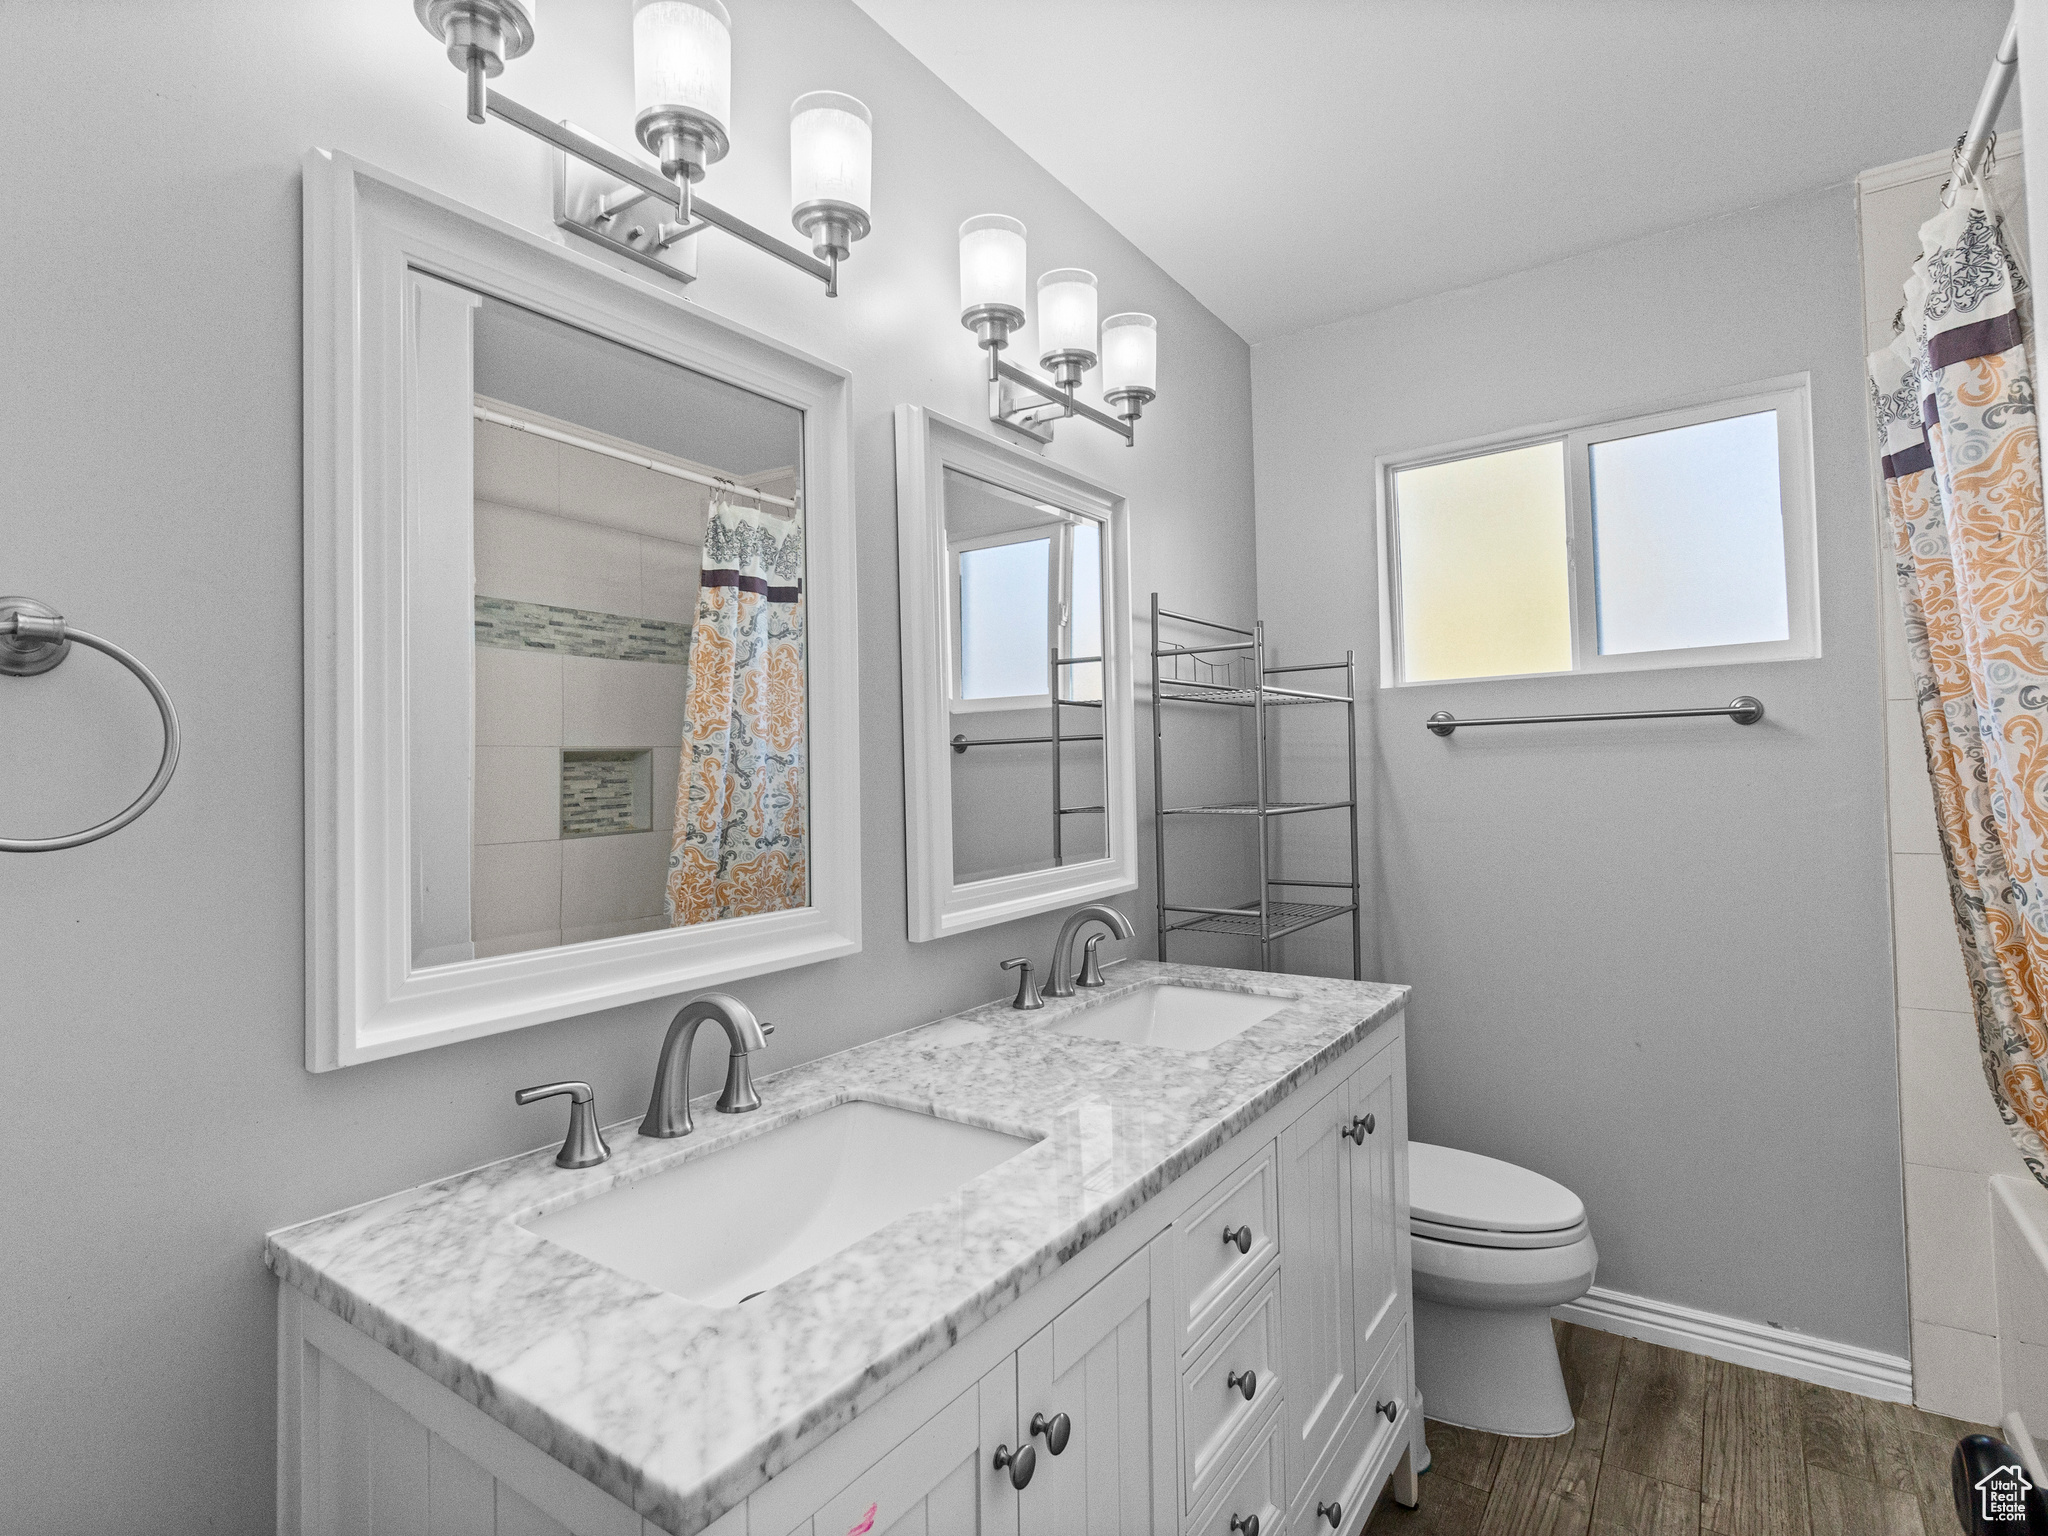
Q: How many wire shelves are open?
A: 3